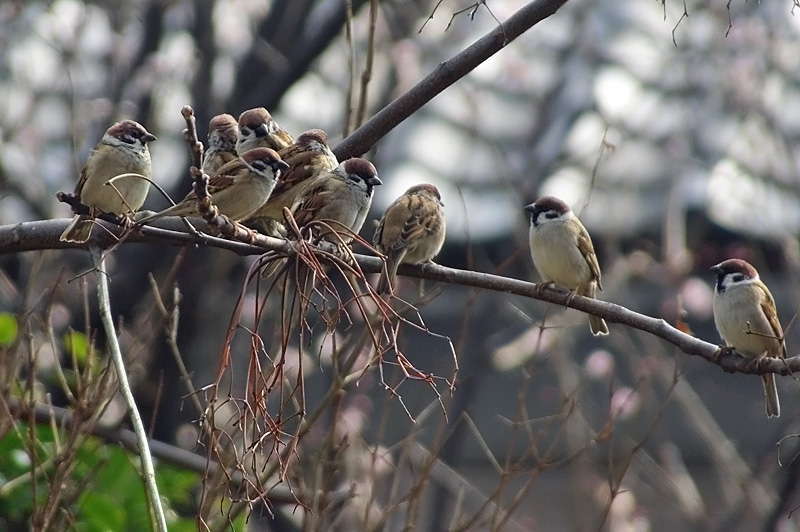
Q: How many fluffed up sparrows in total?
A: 9